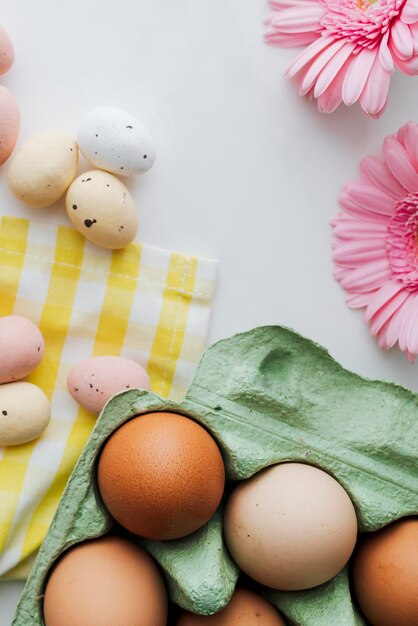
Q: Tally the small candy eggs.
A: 8